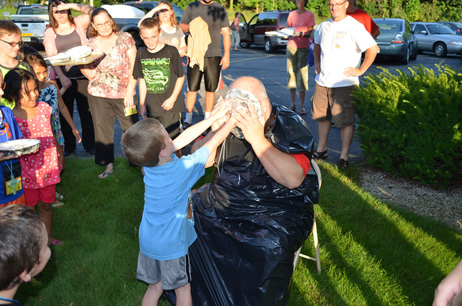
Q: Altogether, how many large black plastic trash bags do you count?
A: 2